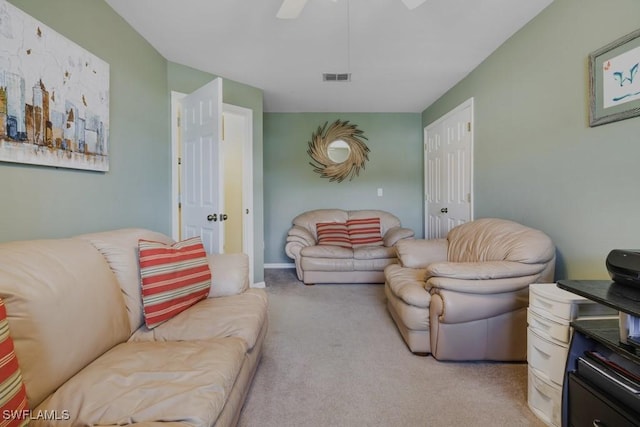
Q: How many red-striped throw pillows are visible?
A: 4